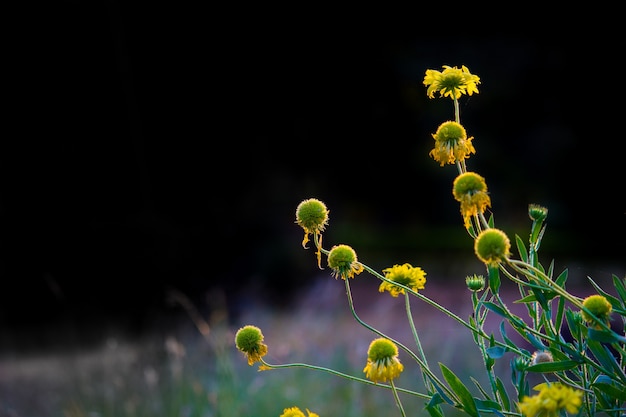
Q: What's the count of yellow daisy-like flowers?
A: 12